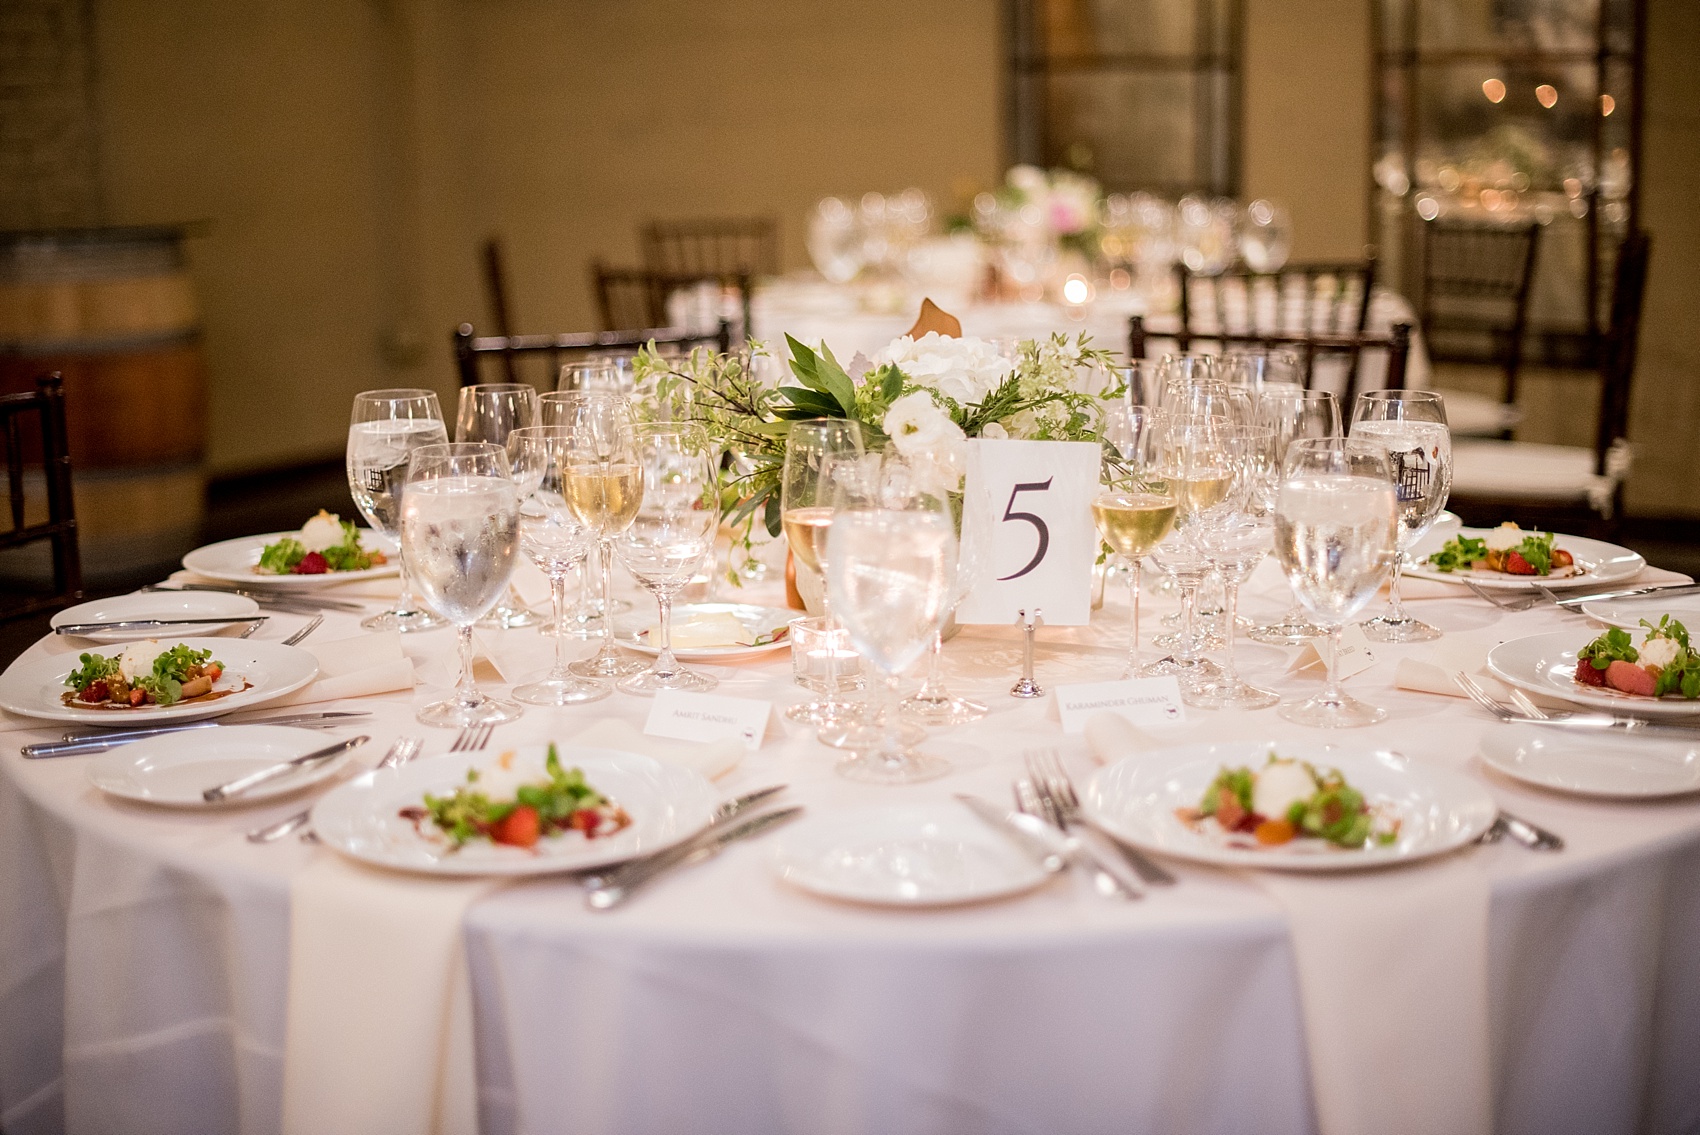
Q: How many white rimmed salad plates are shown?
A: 6